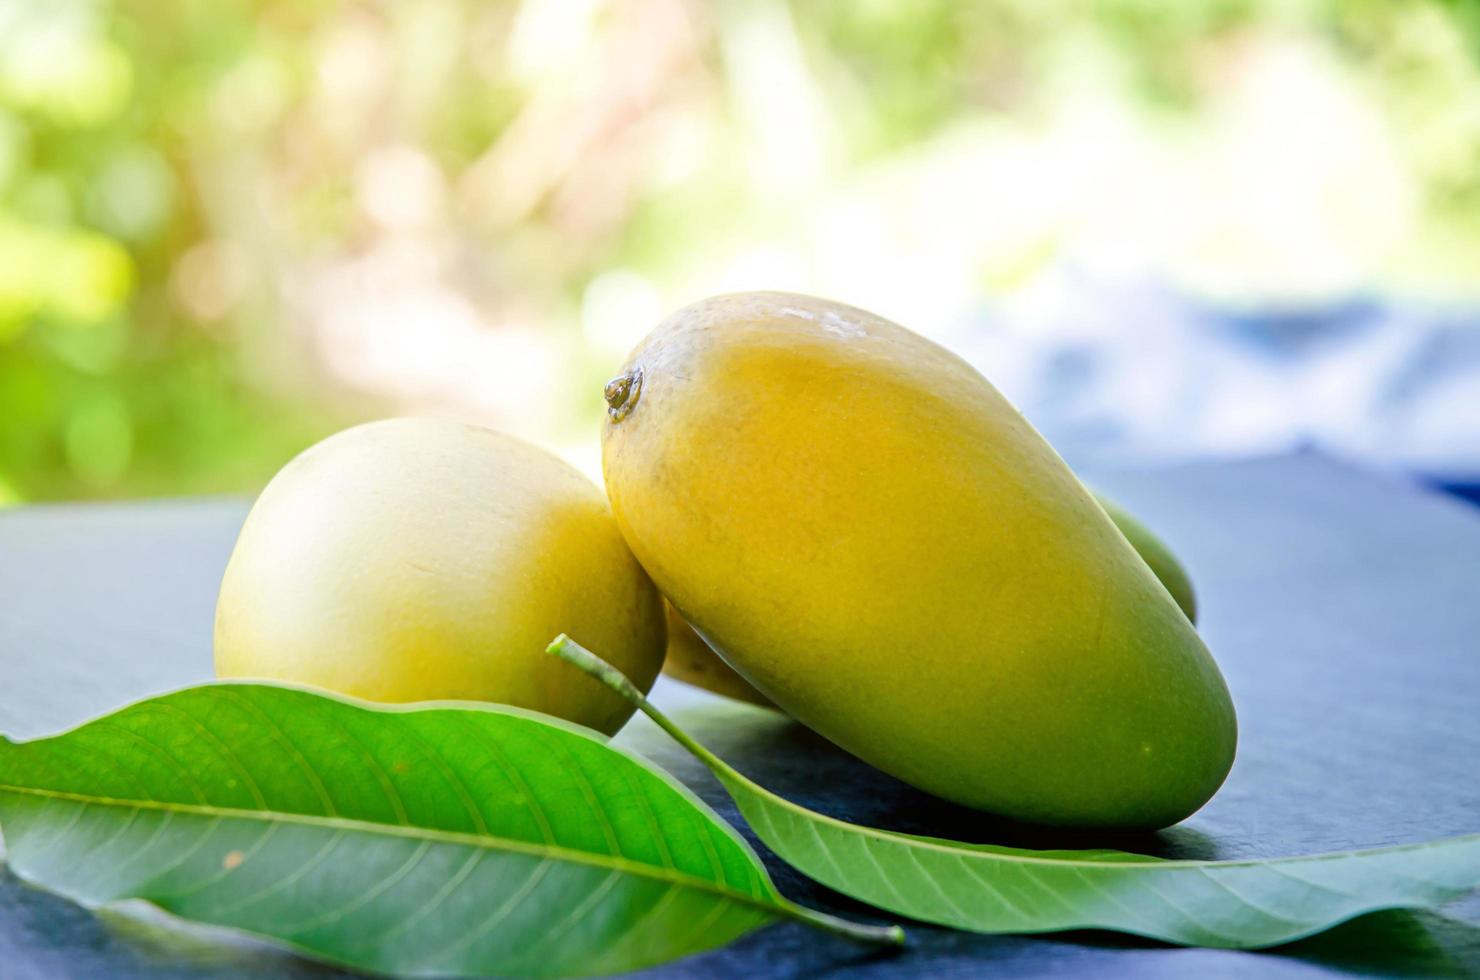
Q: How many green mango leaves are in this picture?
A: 2